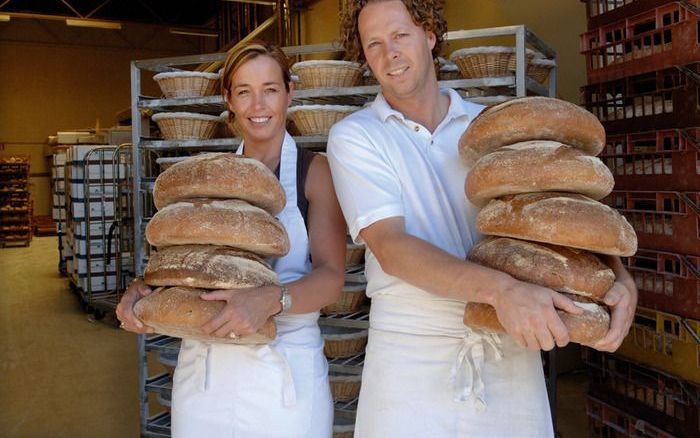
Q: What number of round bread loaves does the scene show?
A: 9